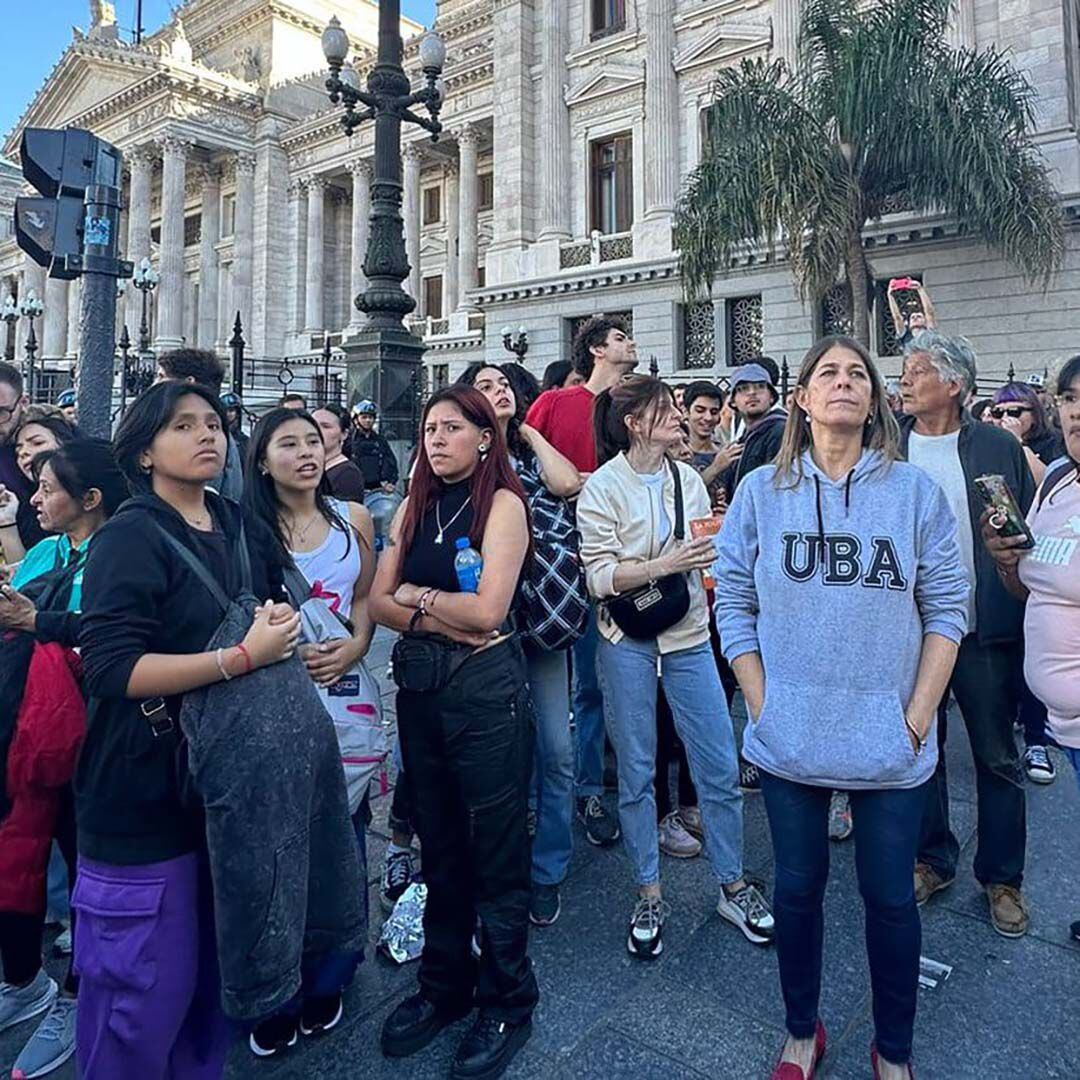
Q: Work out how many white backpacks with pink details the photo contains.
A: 1